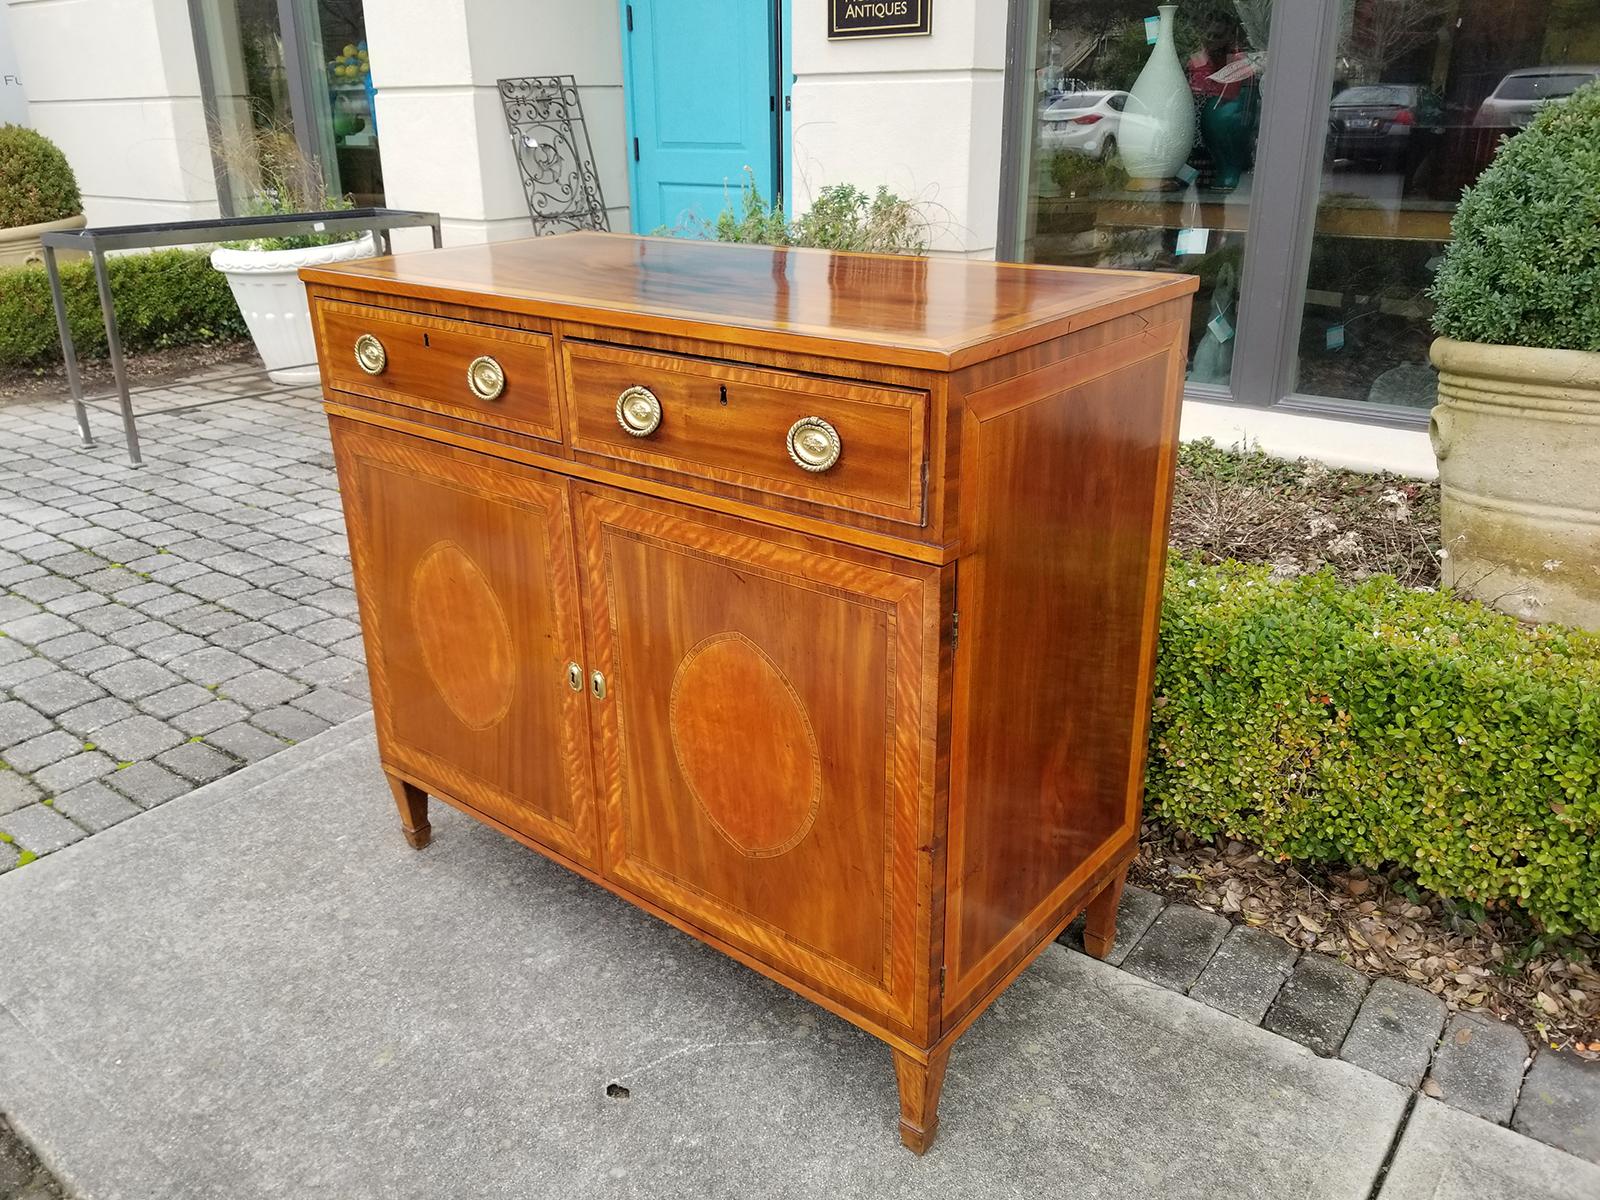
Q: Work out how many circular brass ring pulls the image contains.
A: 4